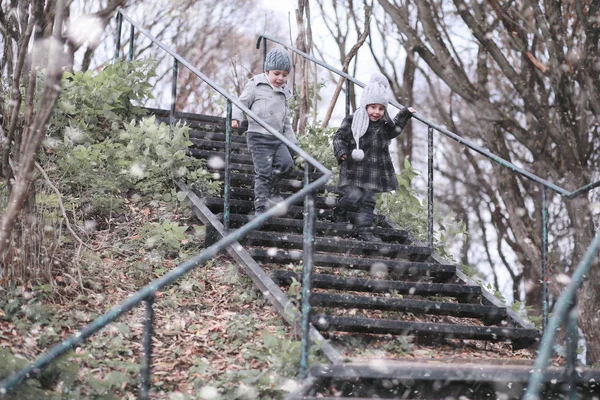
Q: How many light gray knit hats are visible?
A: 1